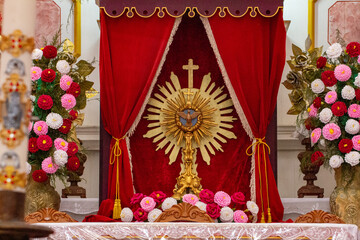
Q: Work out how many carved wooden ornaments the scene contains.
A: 3